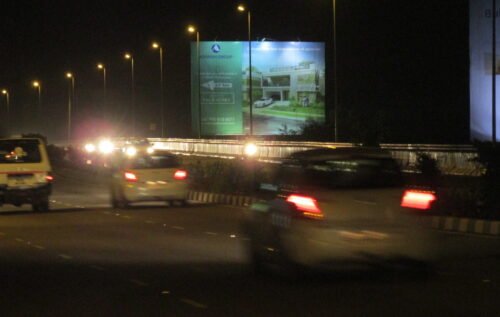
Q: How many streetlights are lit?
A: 8